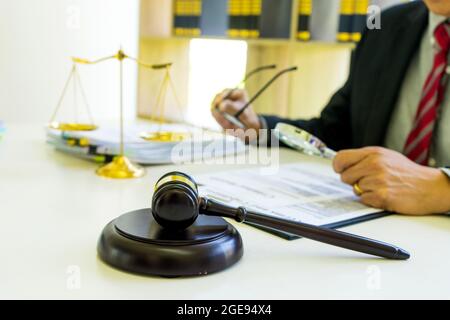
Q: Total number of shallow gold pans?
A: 2